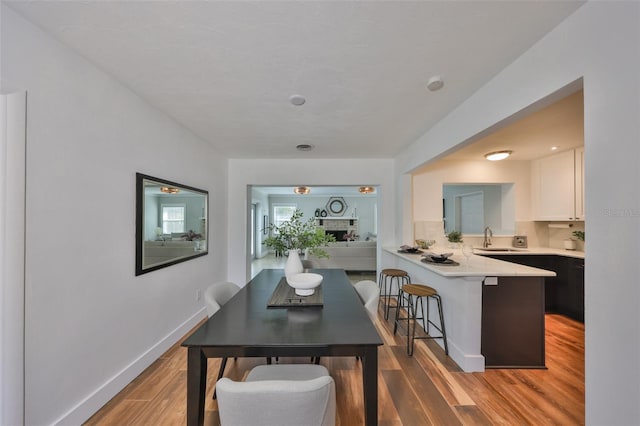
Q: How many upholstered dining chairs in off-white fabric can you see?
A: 3